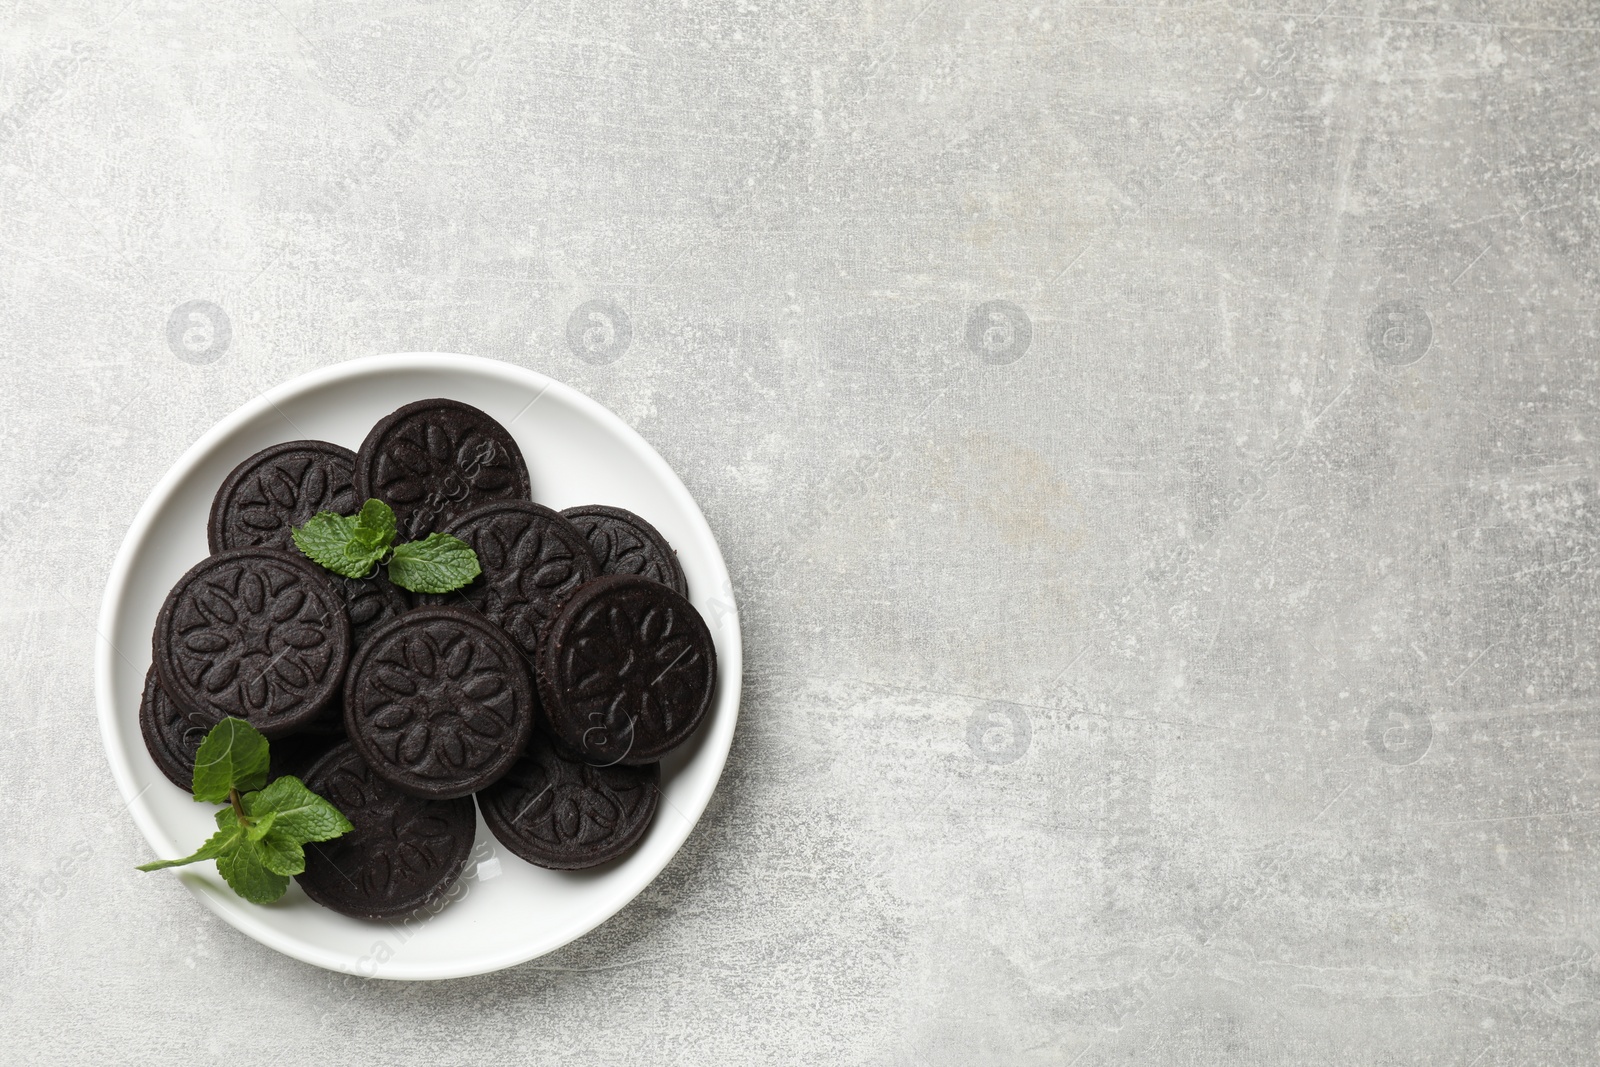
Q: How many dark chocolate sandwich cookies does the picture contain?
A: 11